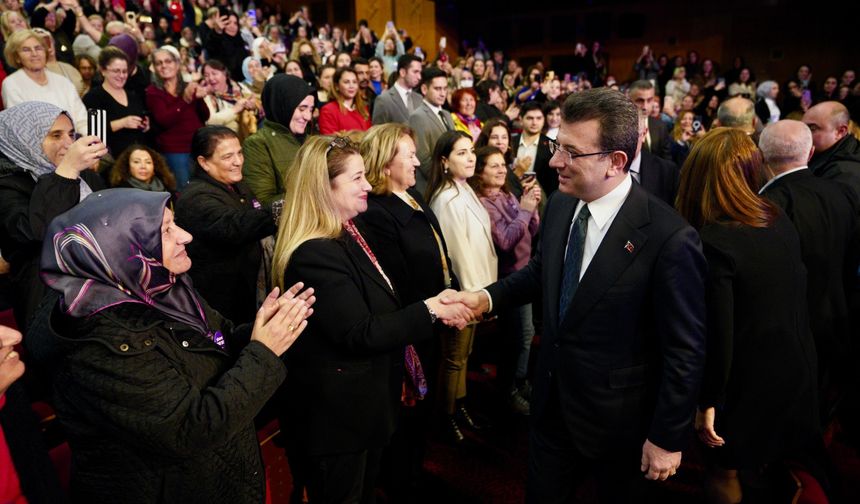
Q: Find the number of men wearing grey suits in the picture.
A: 2